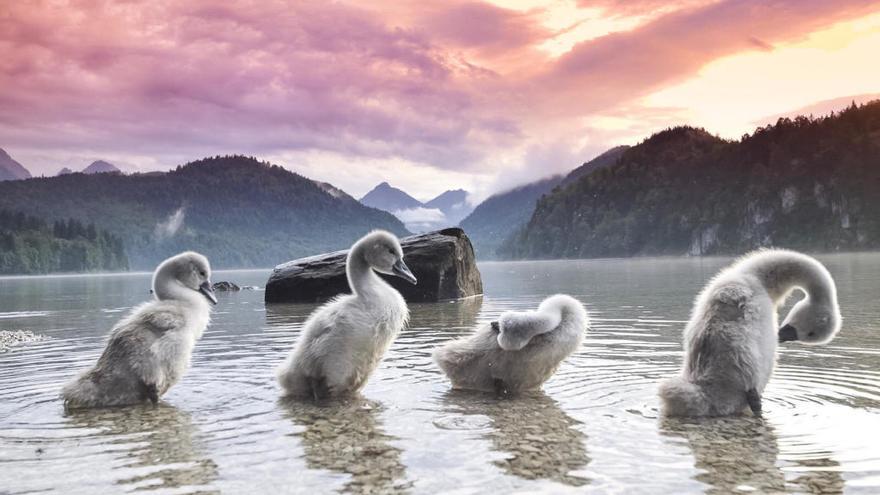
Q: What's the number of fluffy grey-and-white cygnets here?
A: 4